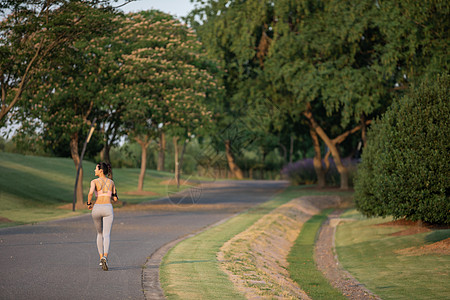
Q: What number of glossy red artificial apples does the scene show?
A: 0